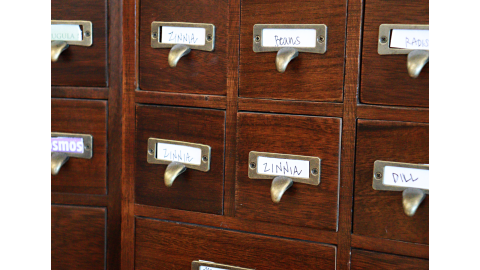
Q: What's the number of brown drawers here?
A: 11